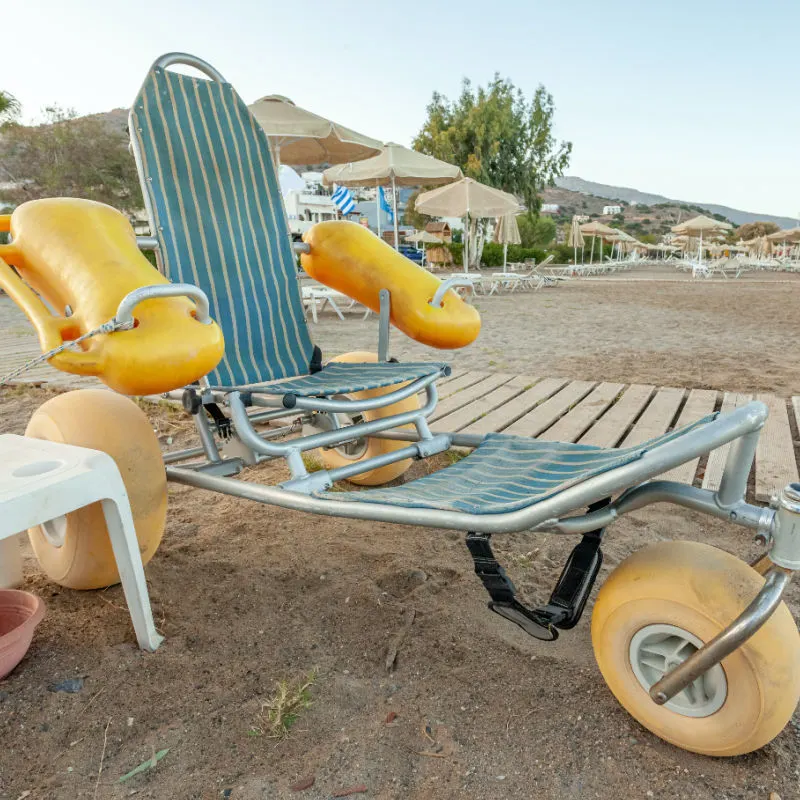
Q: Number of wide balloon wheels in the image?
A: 3